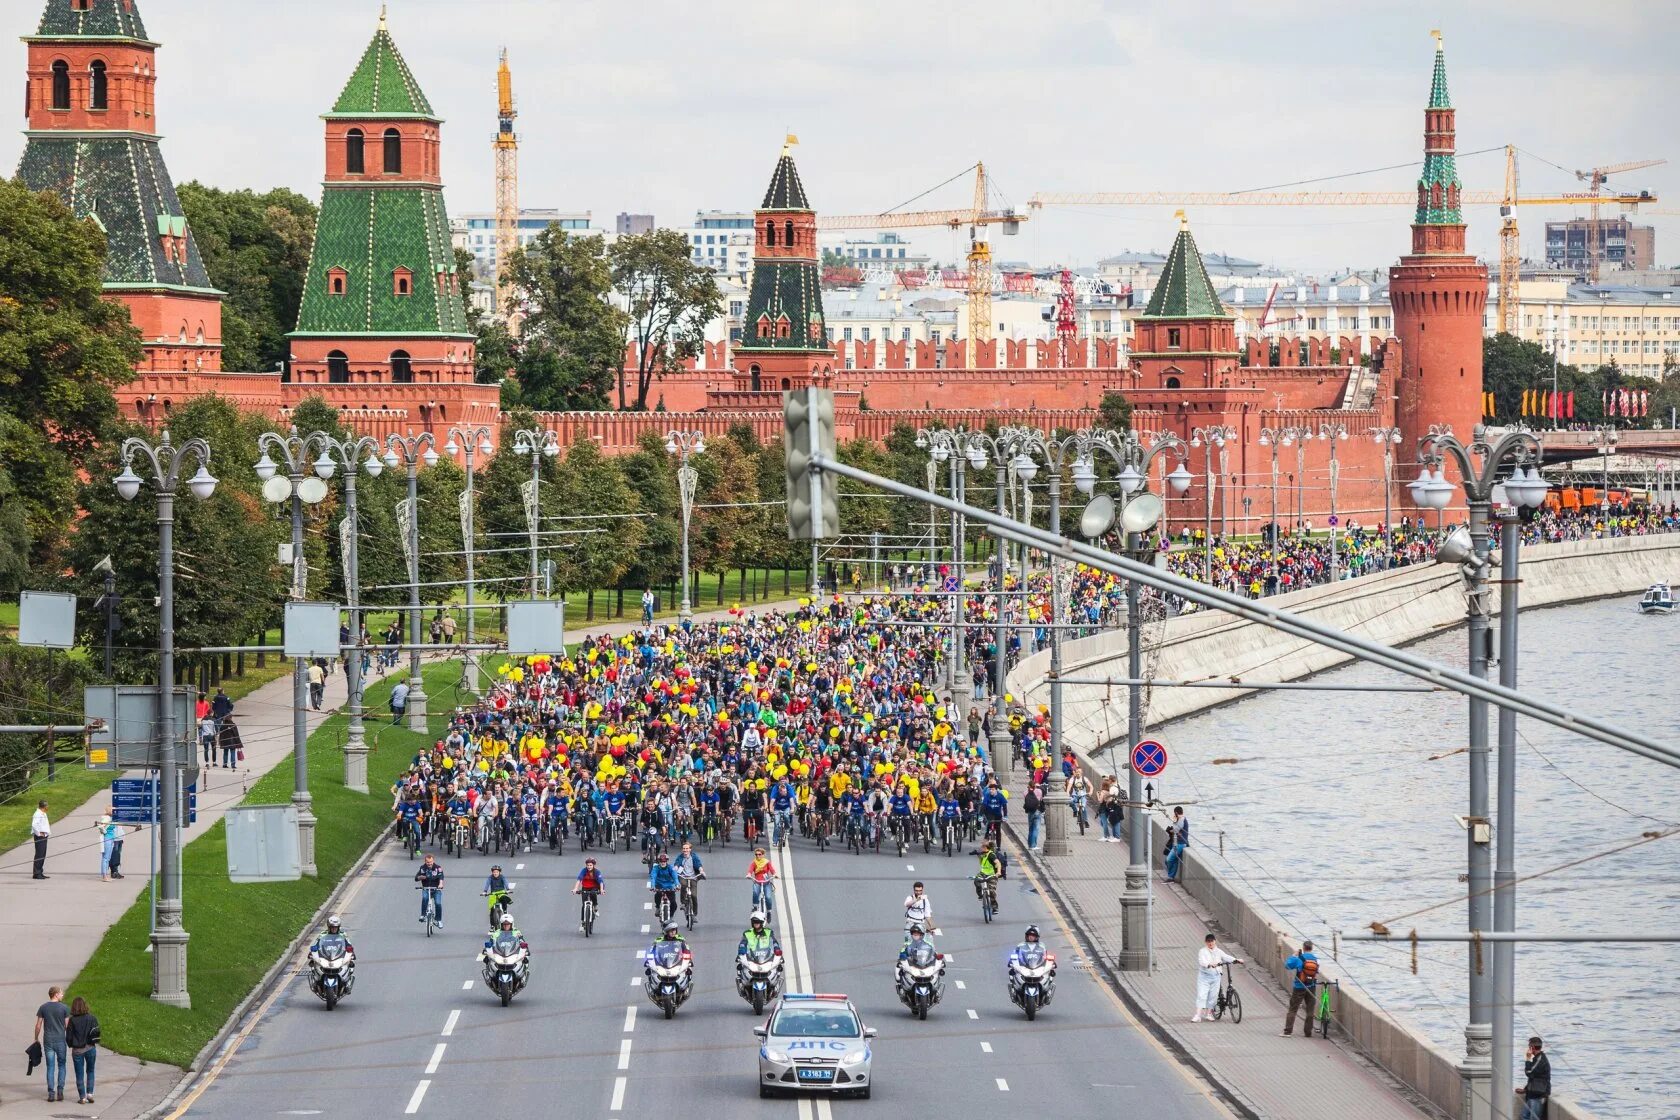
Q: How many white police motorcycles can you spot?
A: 6